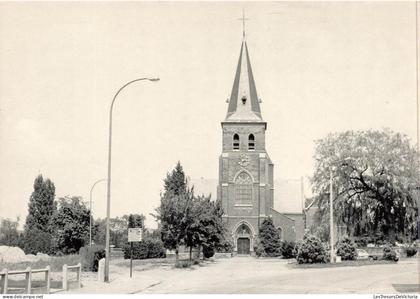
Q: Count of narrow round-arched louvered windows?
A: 2